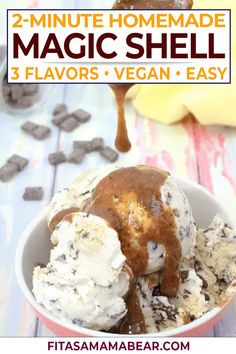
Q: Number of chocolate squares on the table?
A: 14